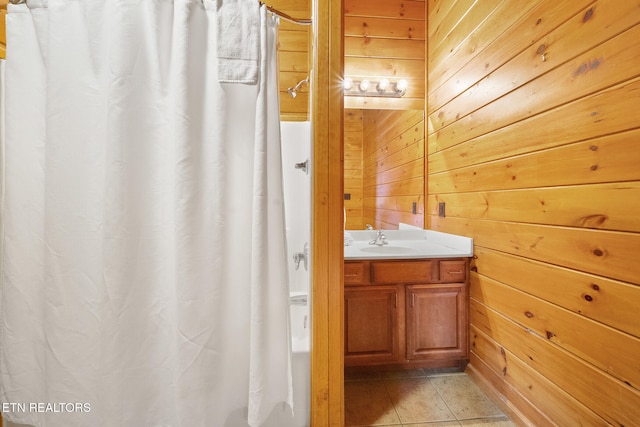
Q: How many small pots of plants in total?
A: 0